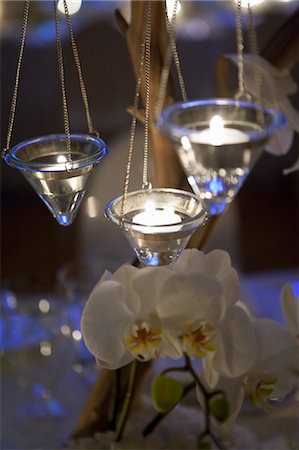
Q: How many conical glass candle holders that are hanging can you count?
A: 3